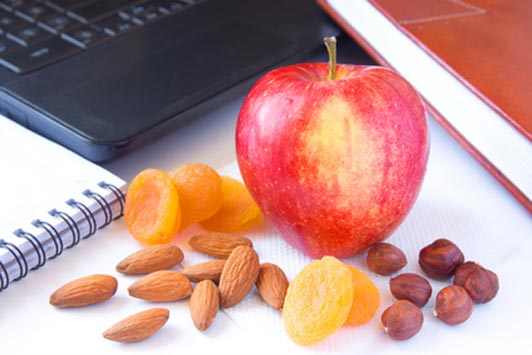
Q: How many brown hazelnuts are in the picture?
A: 6